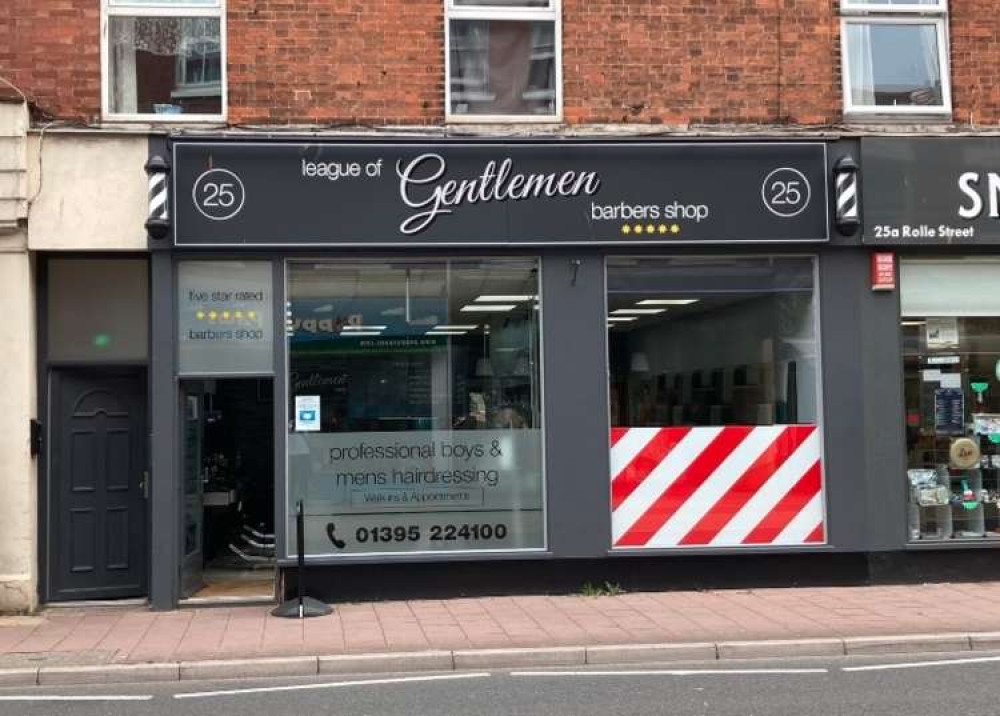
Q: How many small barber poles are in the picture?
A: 2